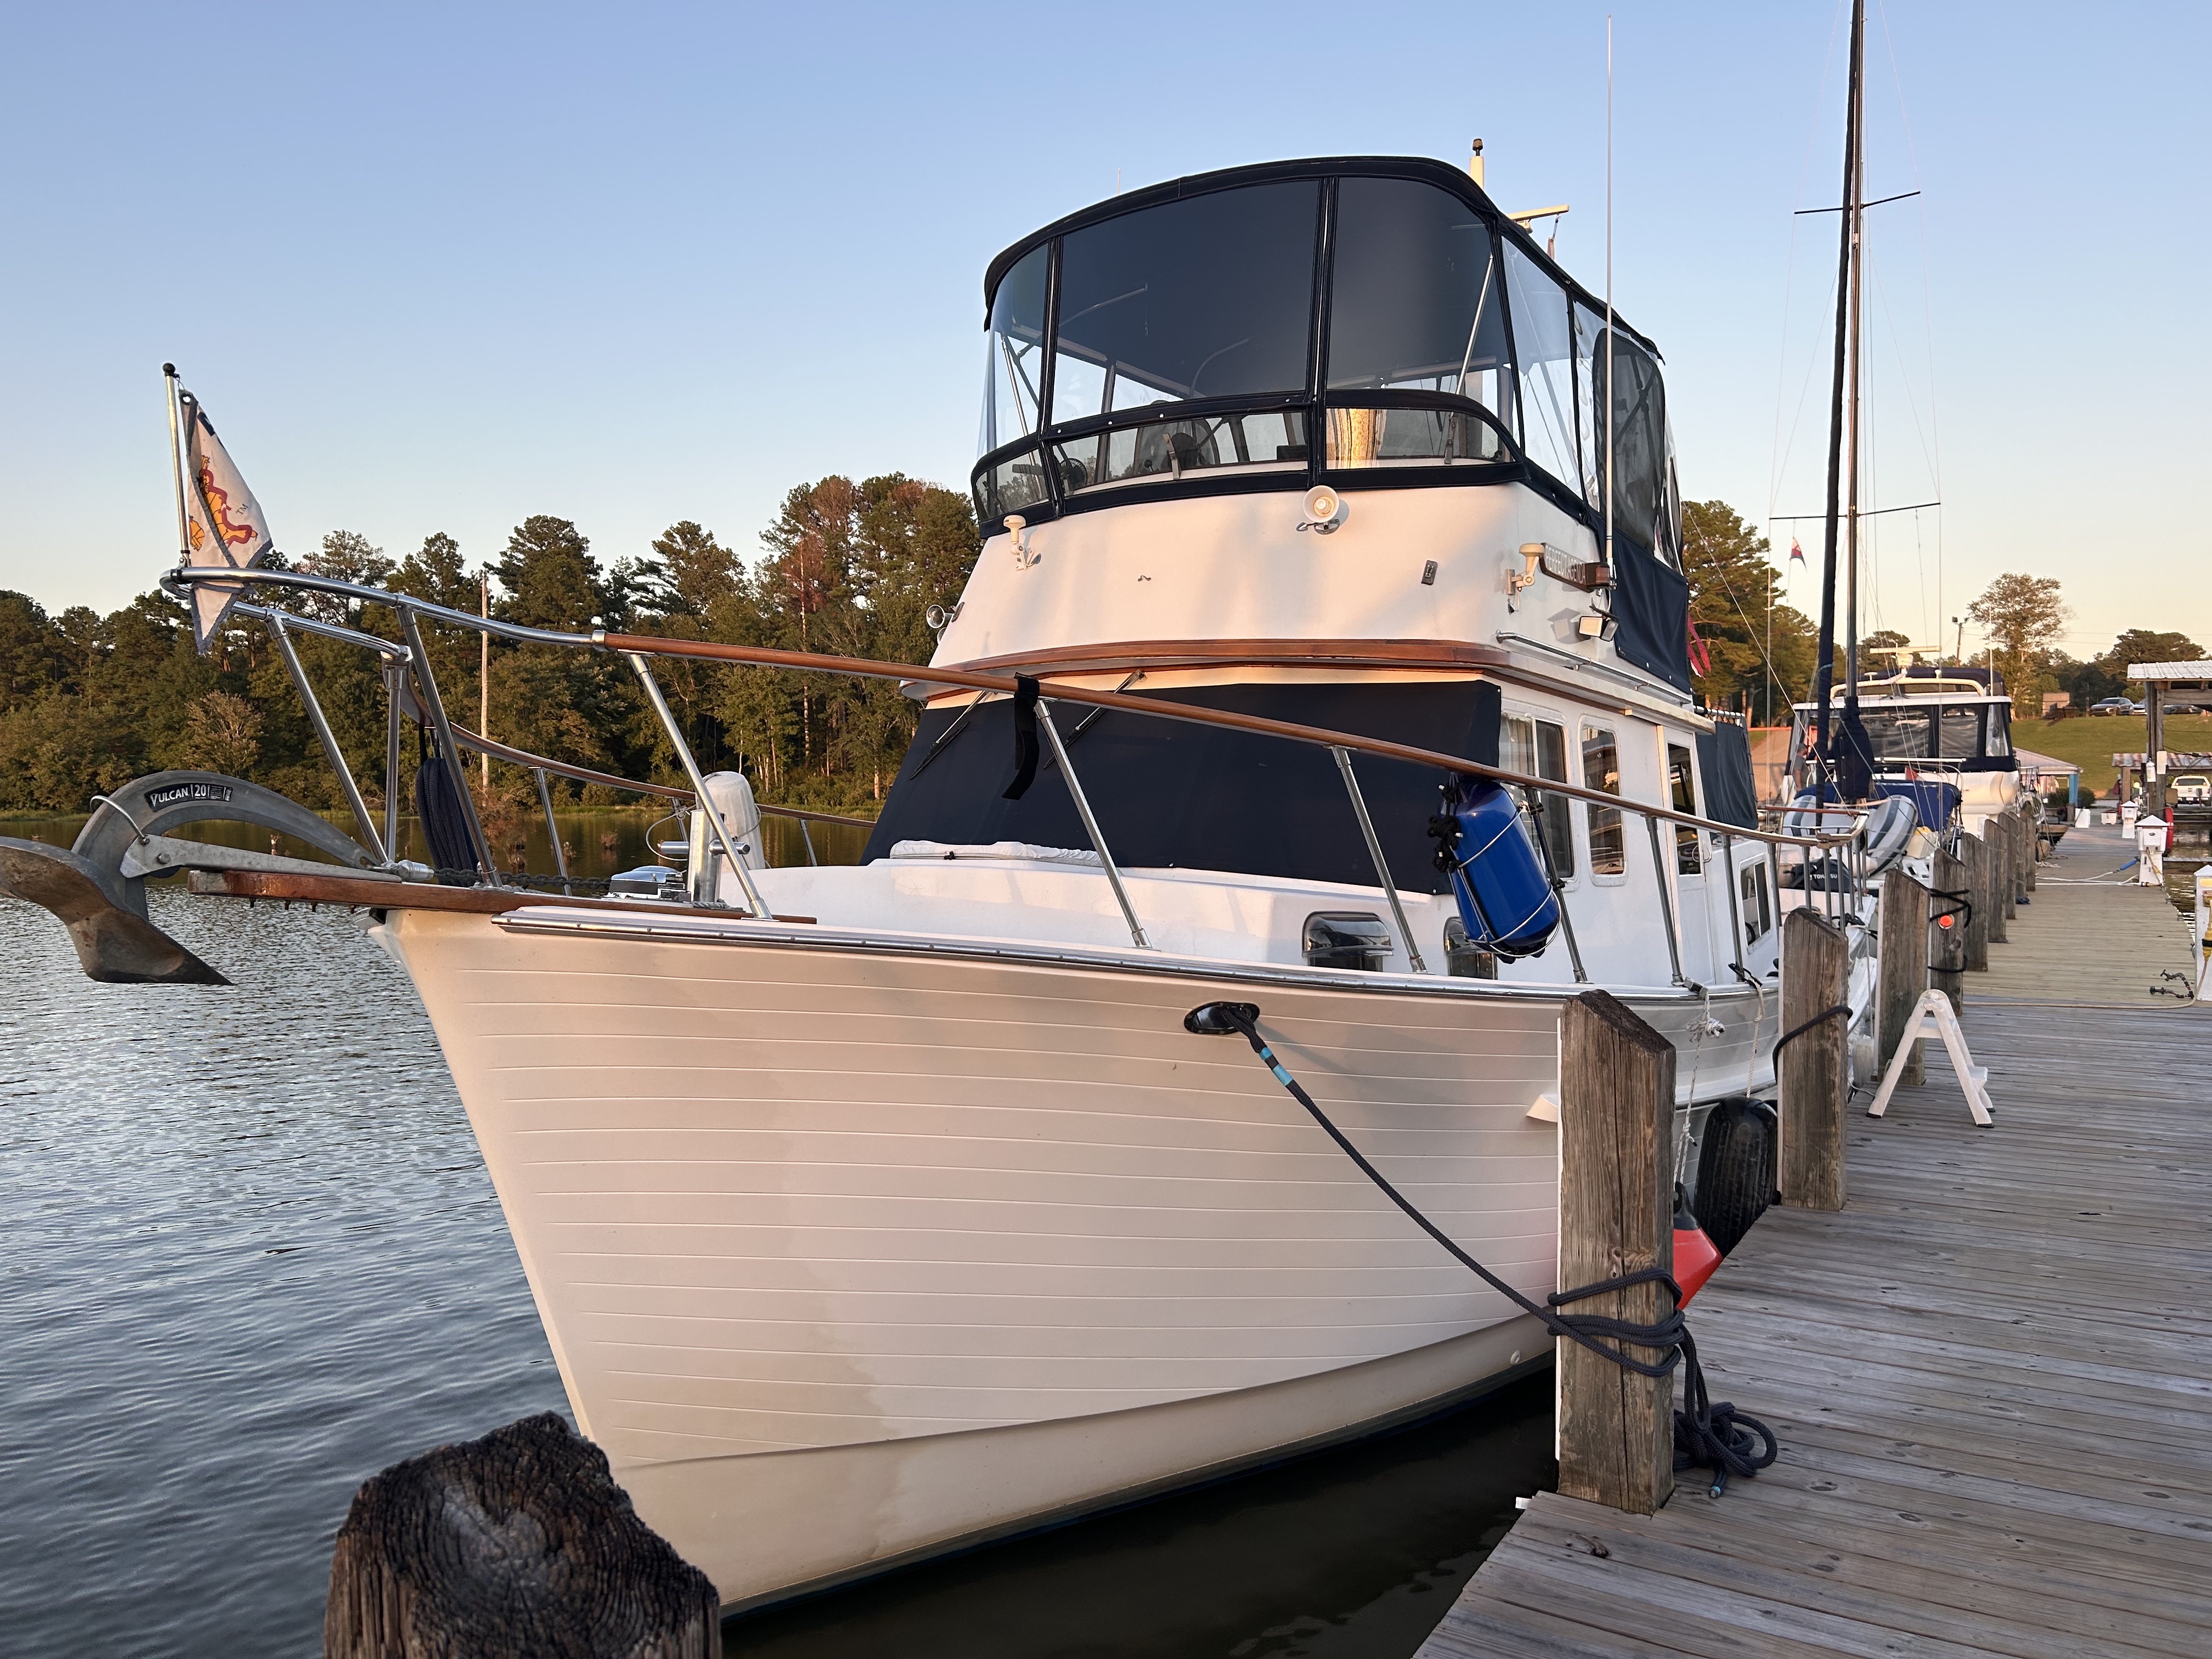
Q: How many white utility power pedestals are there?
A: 3